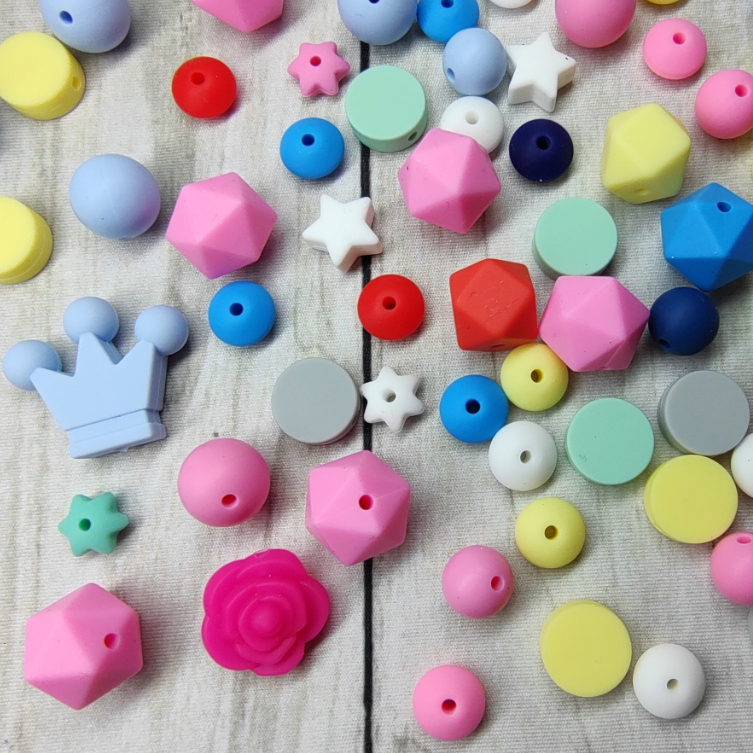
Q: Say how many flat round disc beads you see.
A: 9